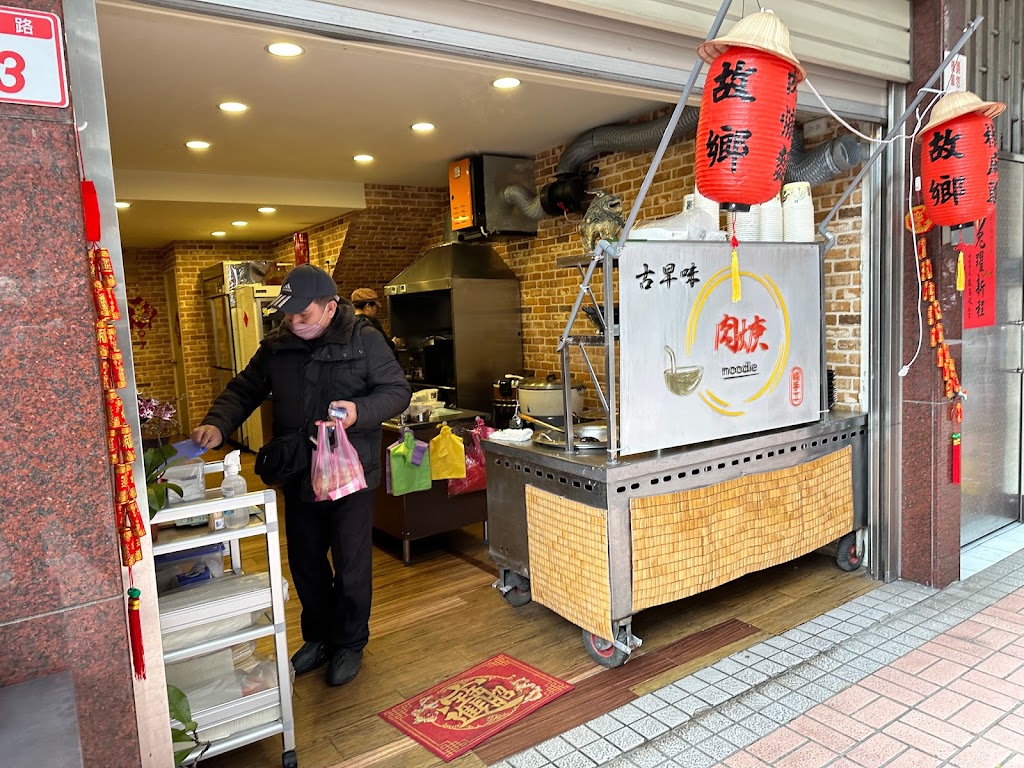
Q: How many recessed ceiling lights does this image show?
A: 10